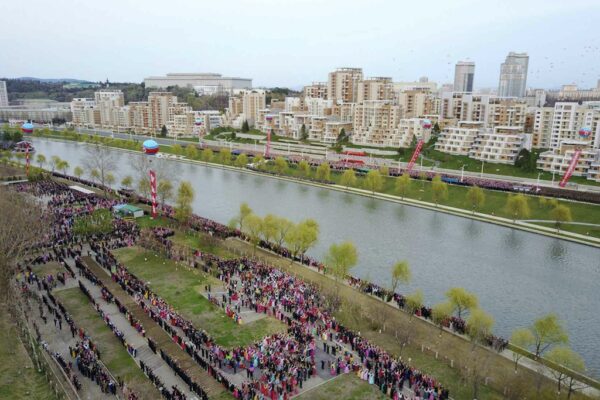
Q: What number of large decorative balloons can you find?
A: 6